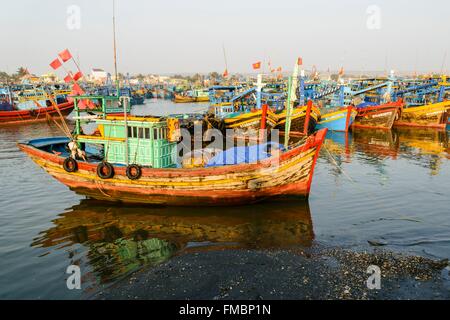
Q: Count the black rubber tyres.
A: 3